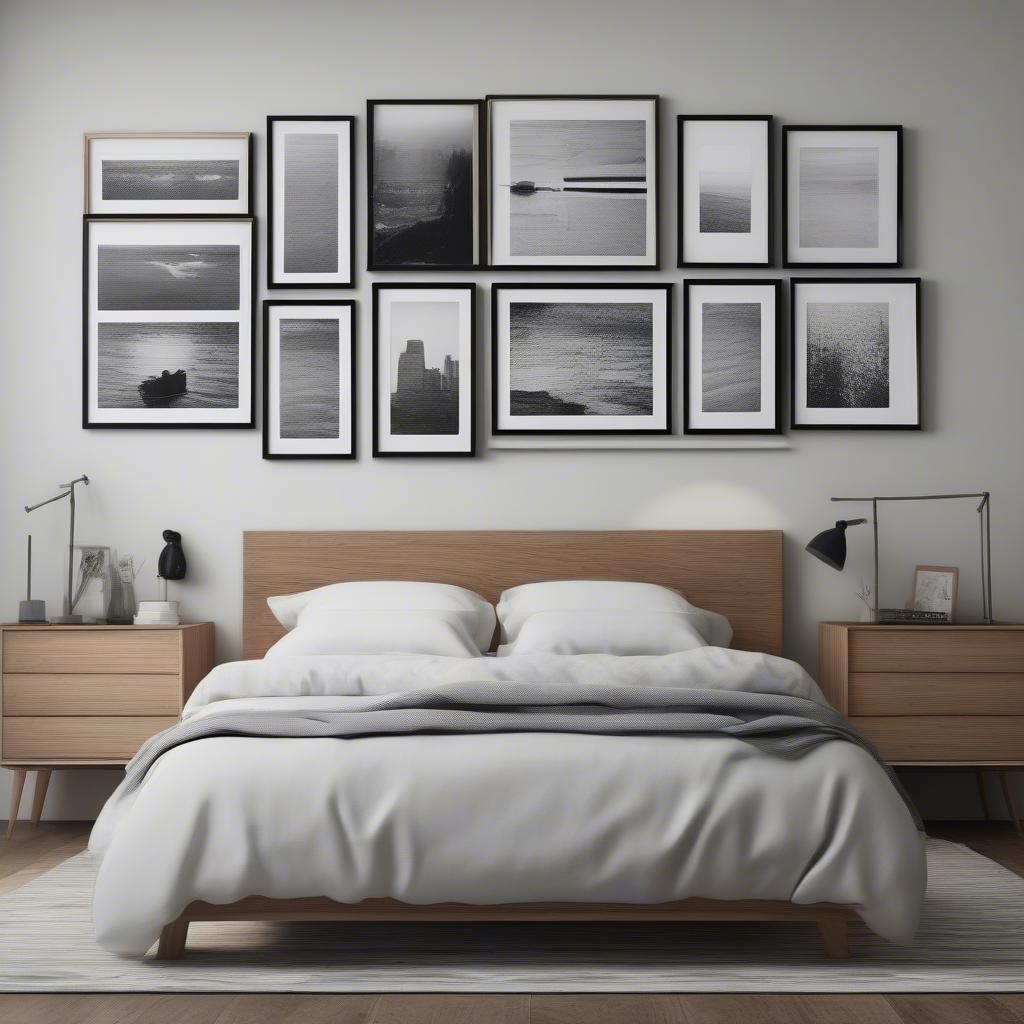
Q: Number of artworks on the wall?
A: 12